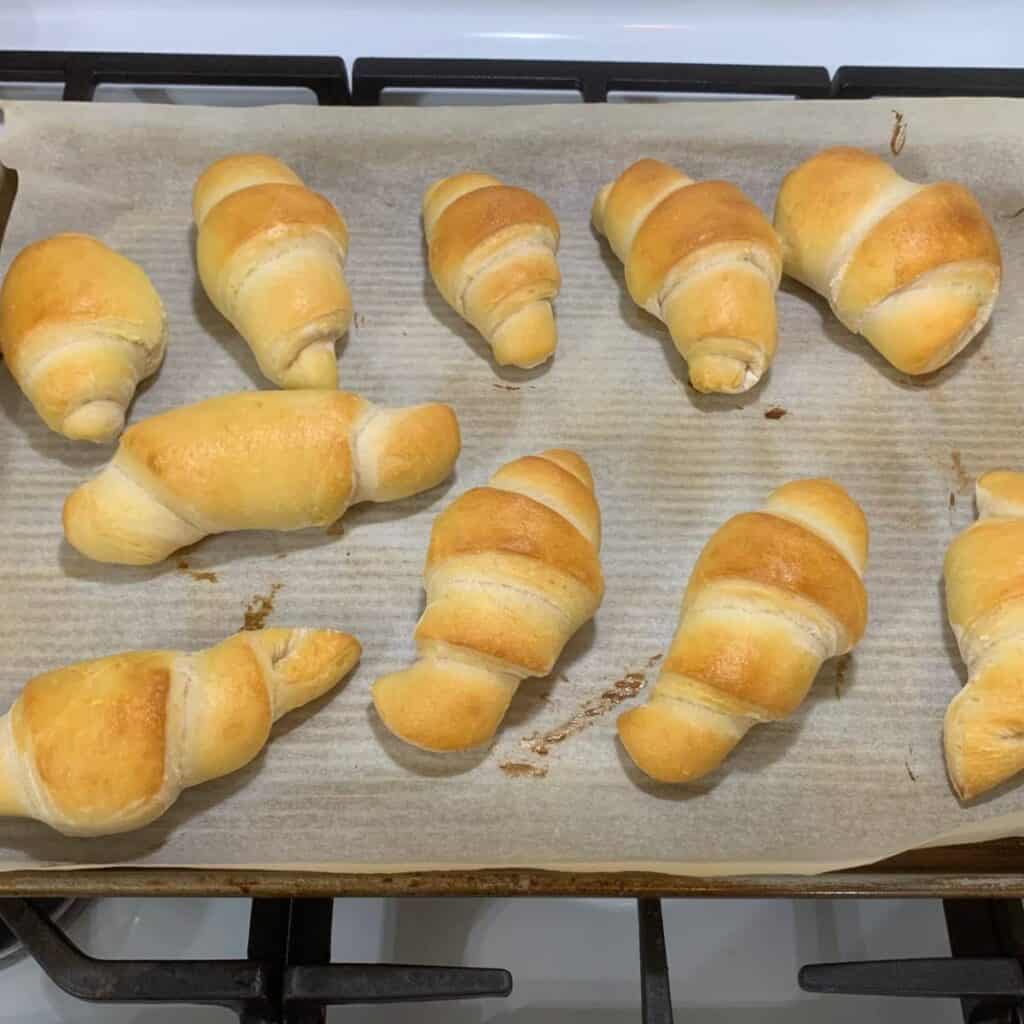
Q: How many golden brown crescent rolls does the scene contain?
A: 10